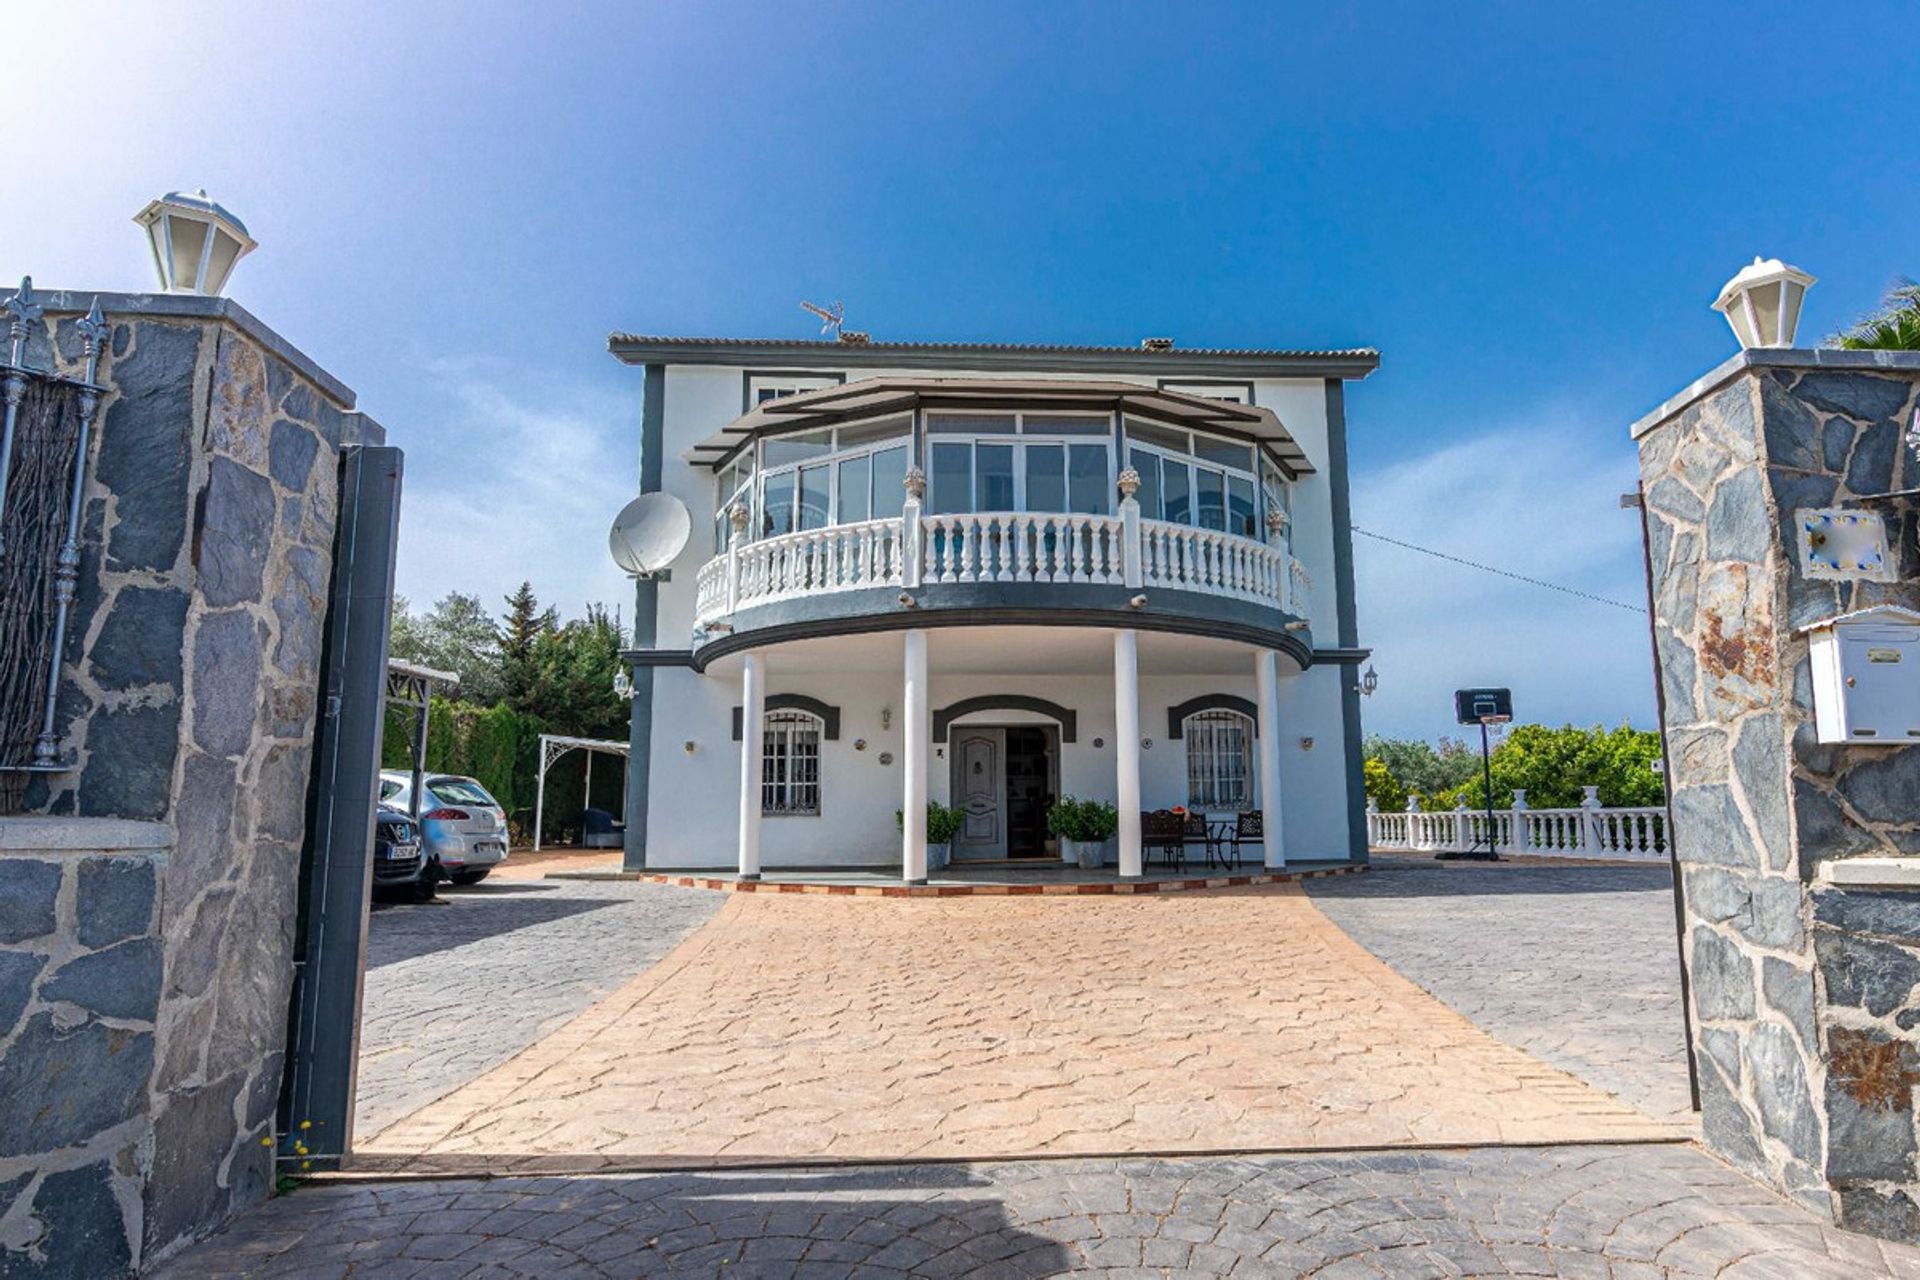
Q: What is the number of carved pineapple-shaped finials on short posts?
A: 4